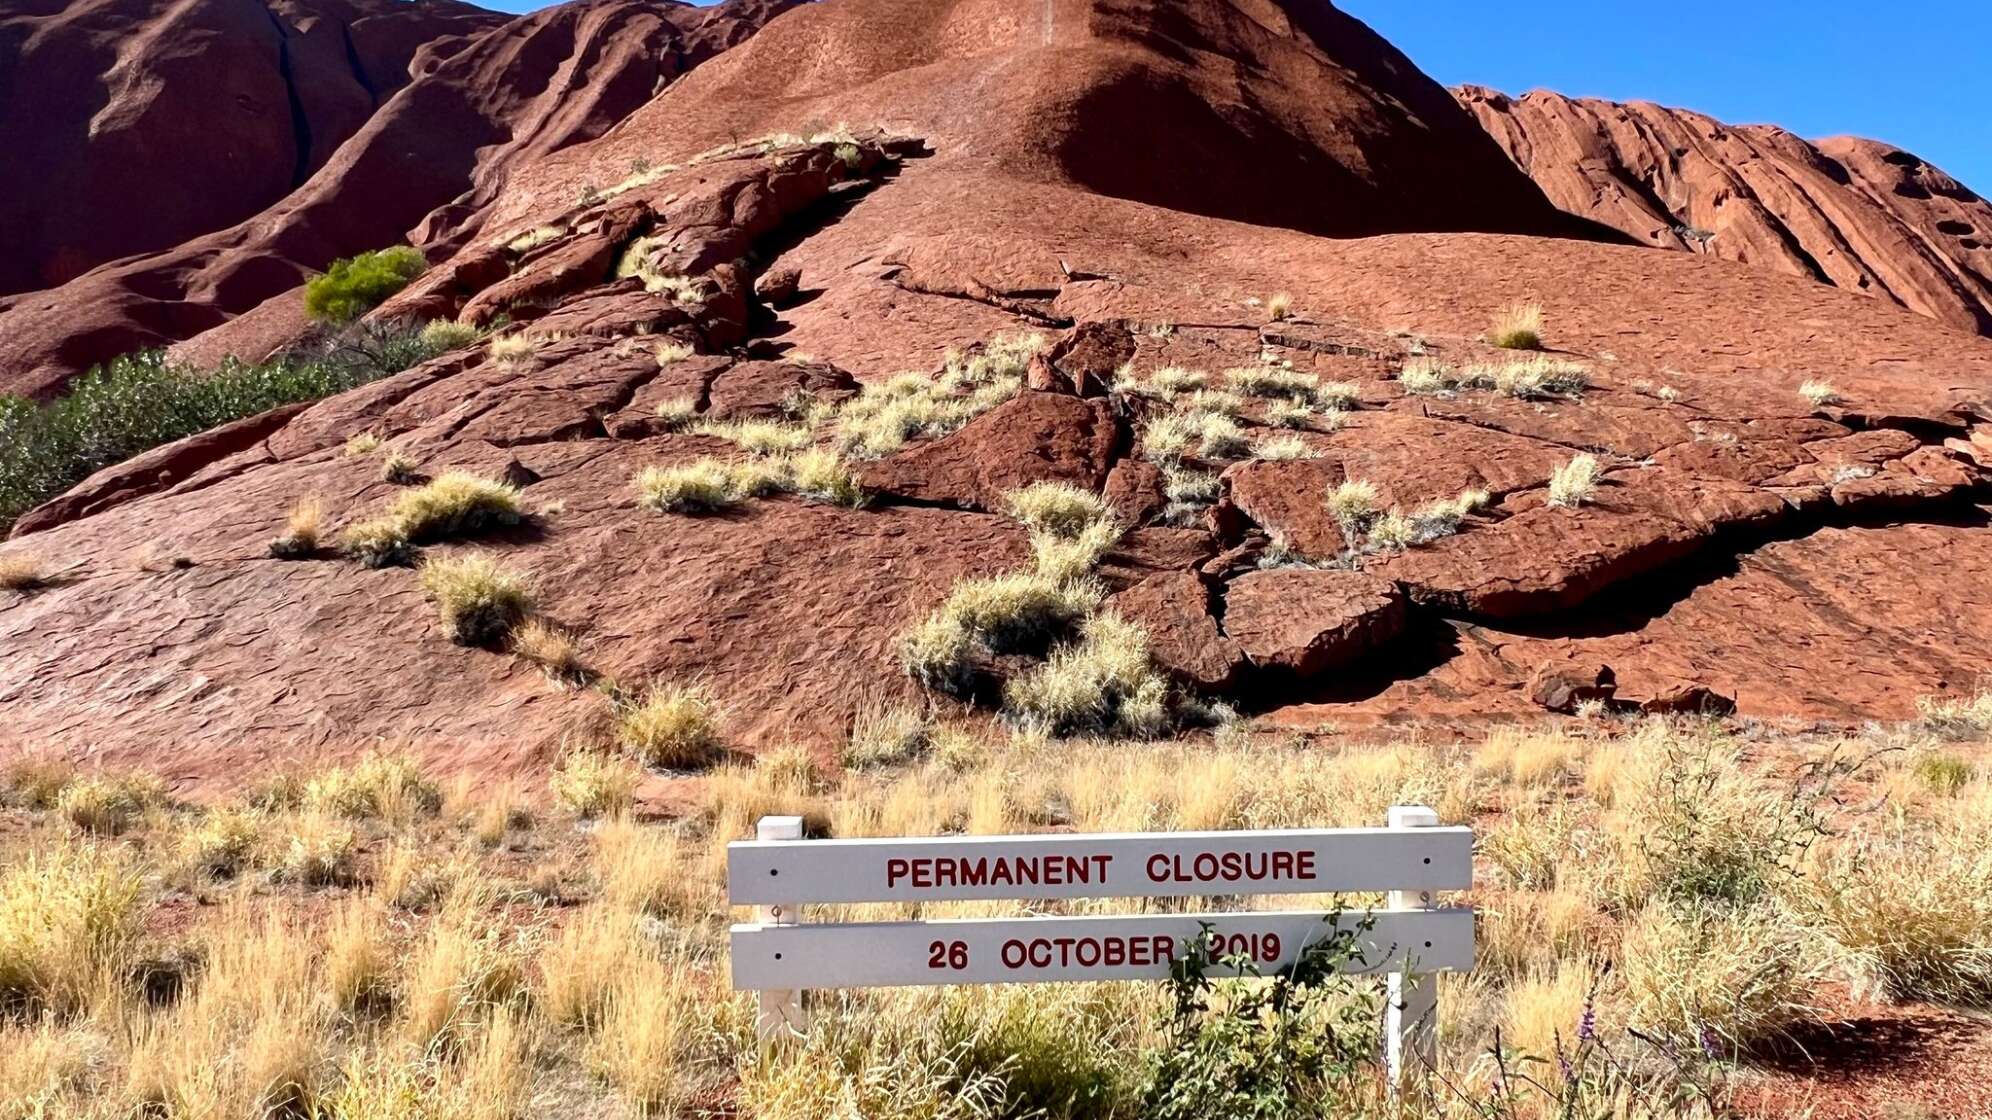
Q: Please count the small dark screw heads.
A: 4